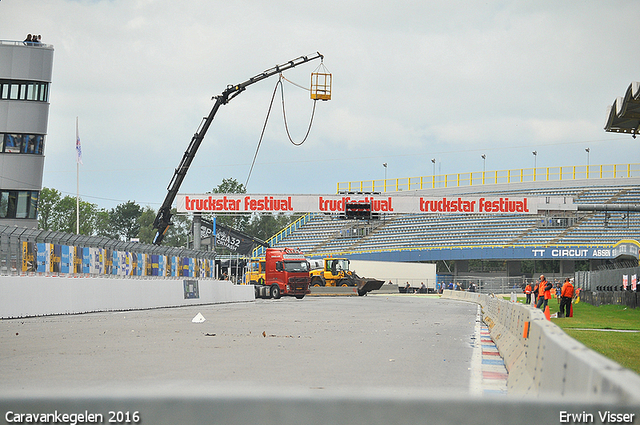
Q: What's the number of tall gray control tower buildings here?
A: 1